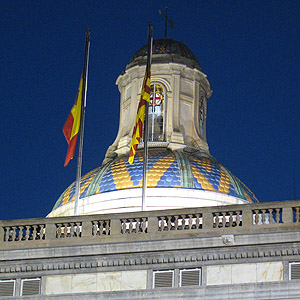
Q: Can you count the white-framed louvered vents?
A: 5